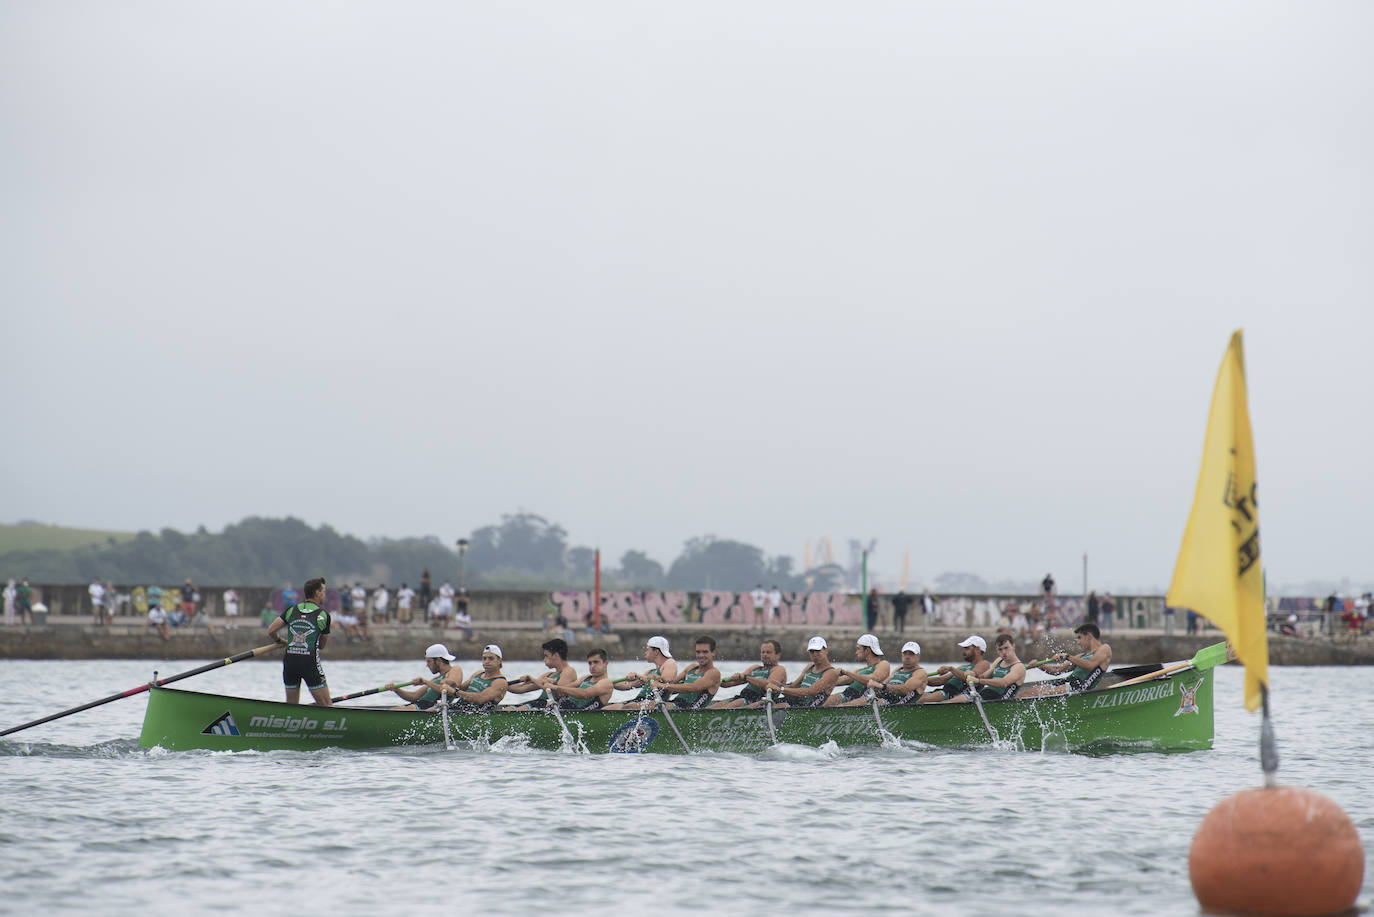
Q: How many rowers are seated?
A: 13